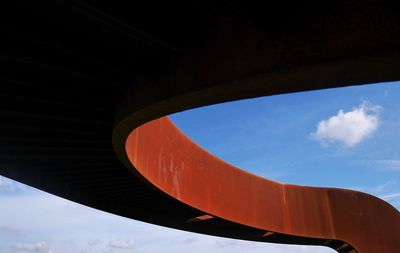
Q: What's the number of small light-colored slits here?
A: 2